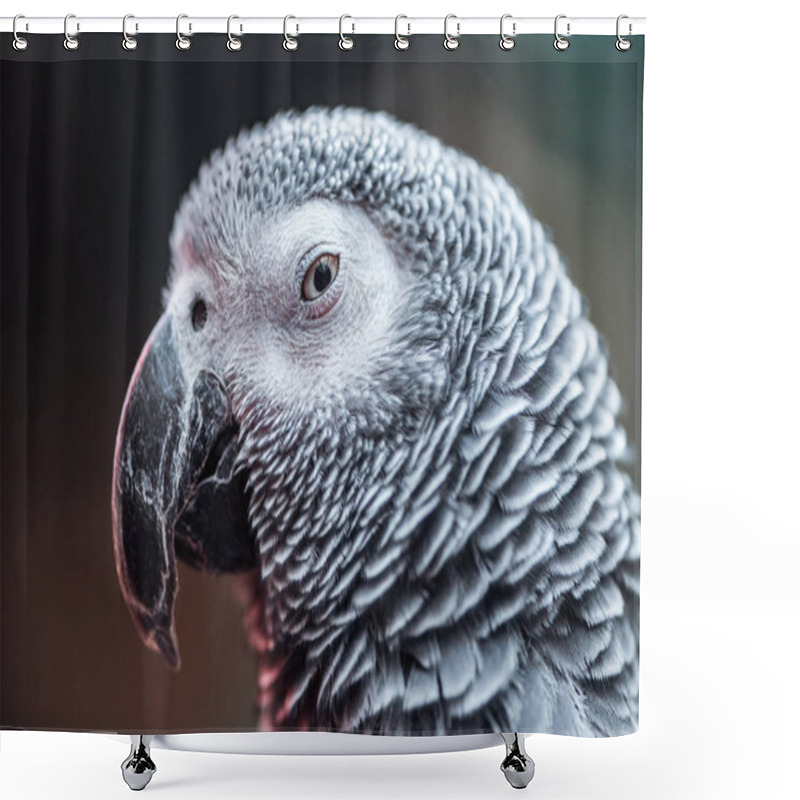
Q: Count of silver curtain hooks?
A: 12